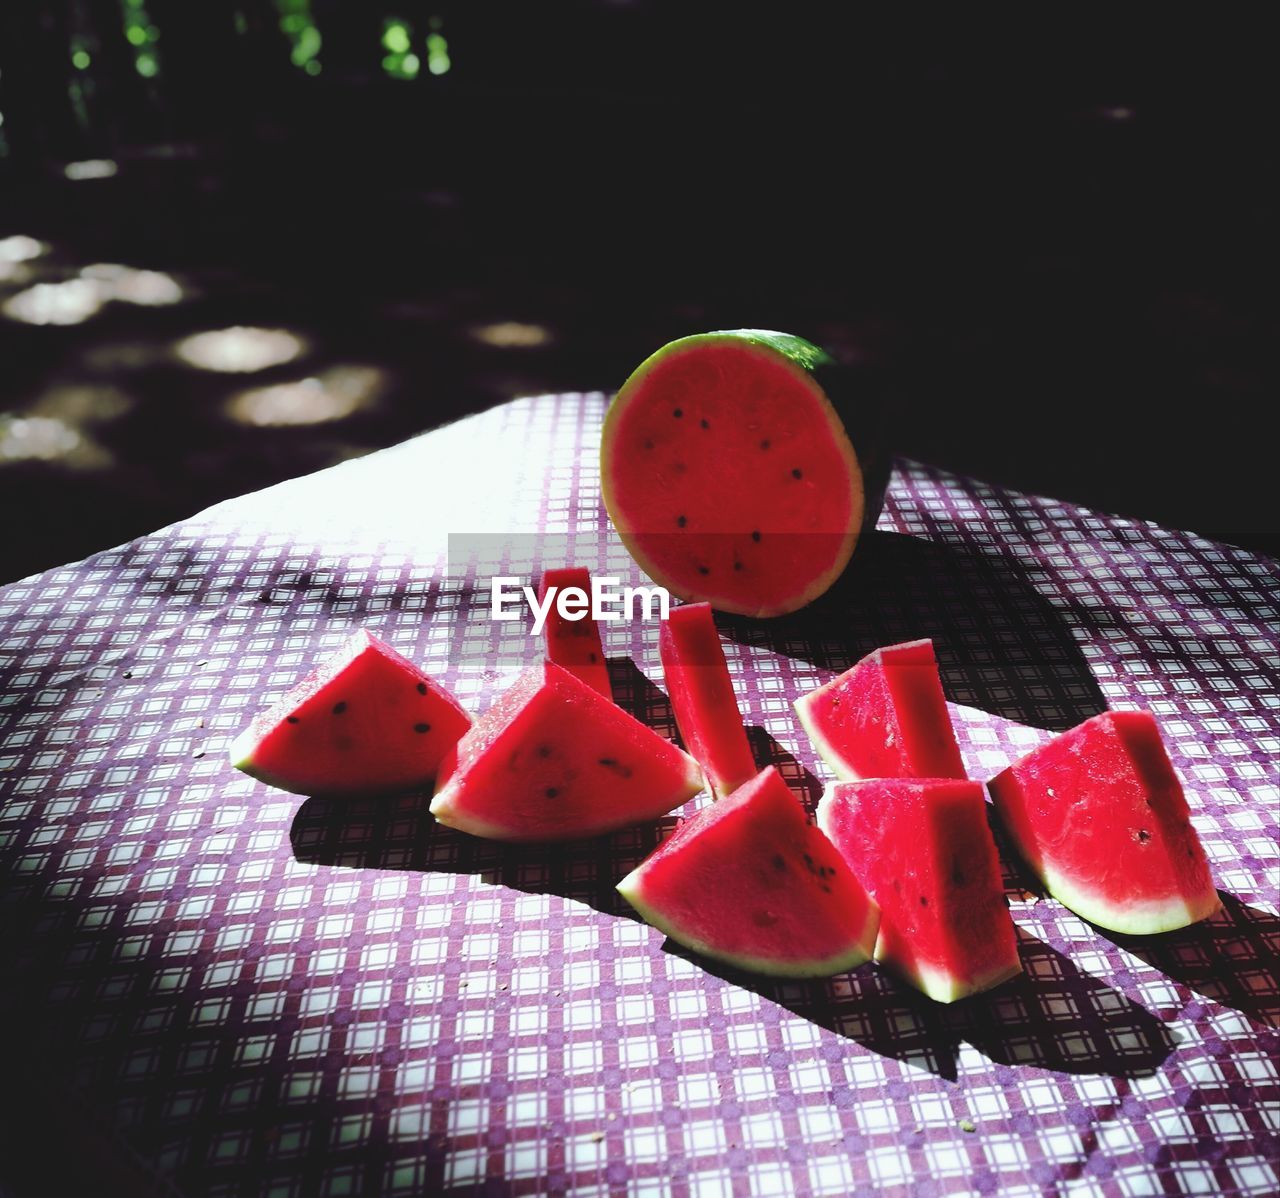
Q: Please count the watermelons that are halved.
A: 1